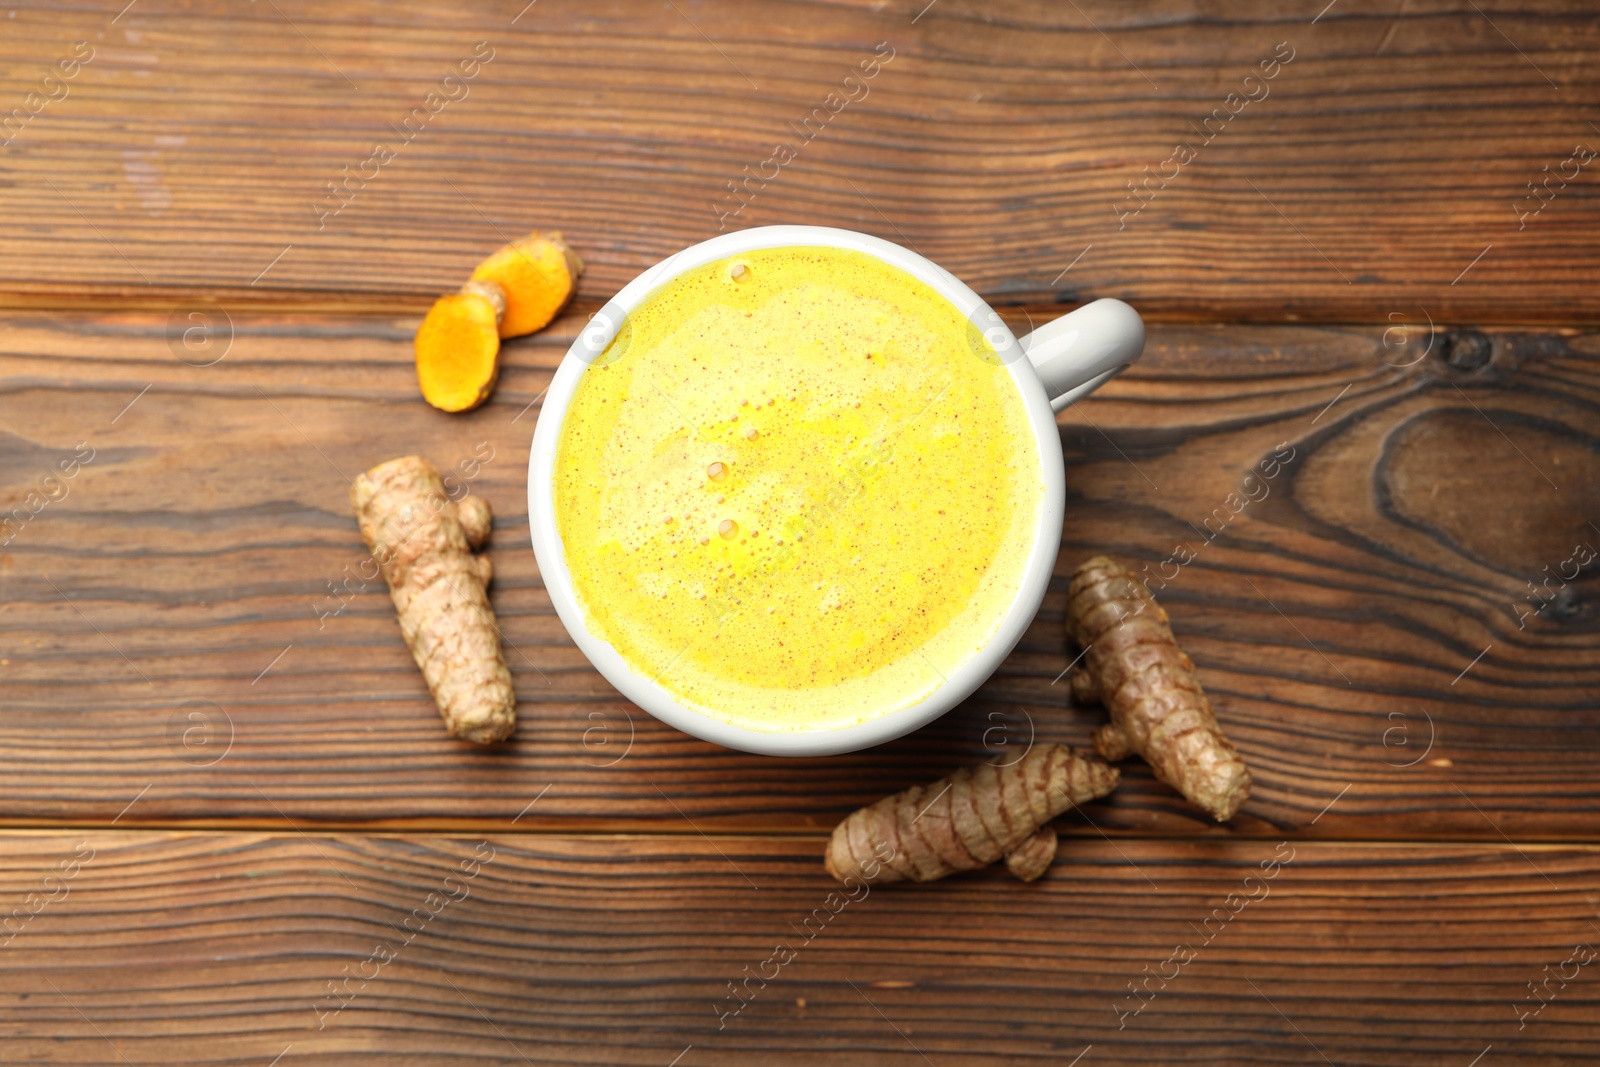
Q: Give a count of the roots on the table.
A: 3